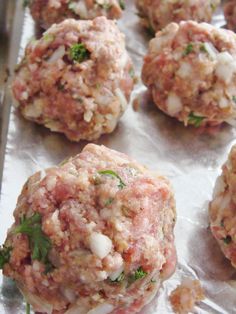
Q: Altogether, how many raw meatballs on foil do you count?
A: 7